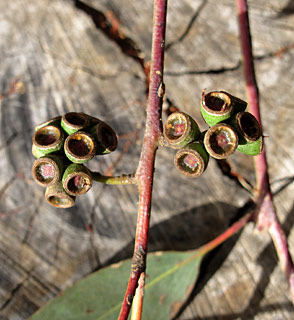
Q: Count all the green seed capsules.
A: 12